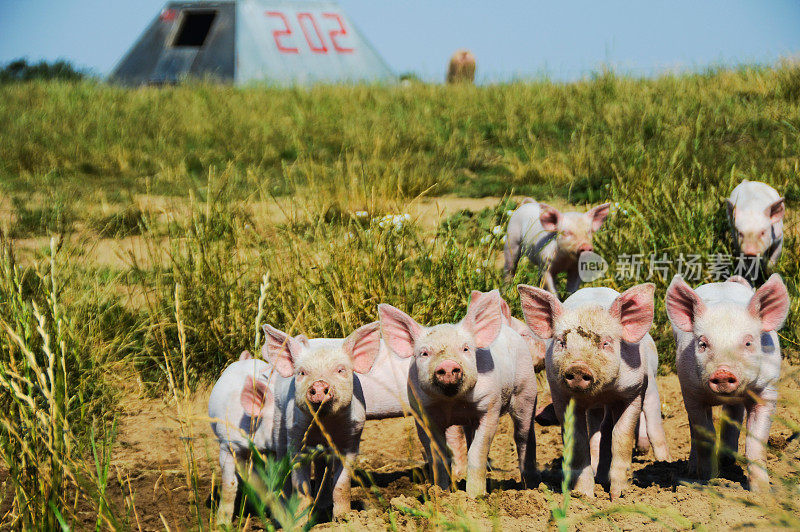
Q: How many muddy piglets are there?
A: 1